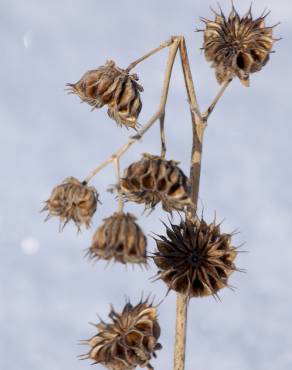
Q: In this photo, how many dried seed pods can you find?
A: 7